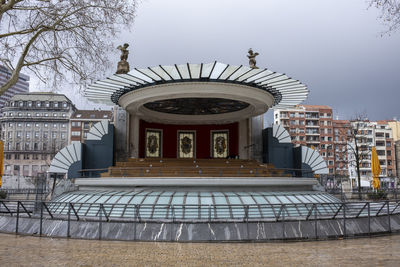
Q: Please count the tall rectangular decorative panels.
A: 3